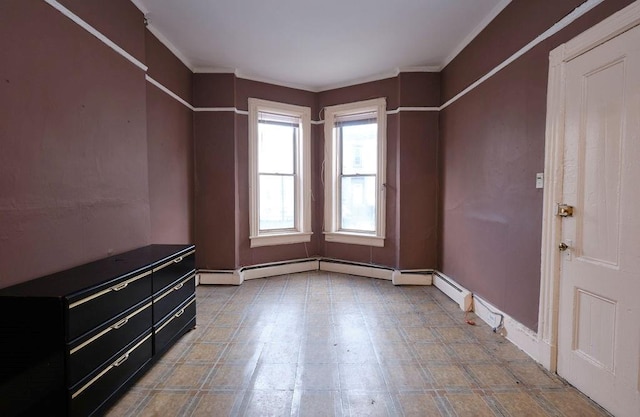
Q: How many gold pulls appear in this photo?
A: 6